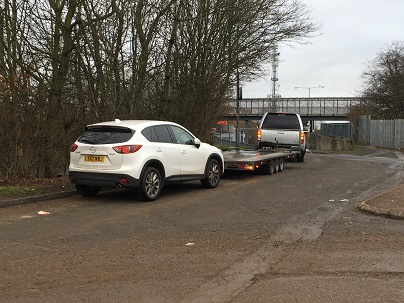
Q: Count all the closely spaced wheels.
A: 3